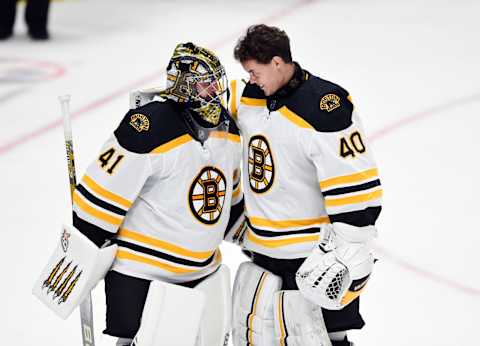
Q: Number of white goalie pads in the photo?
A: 4